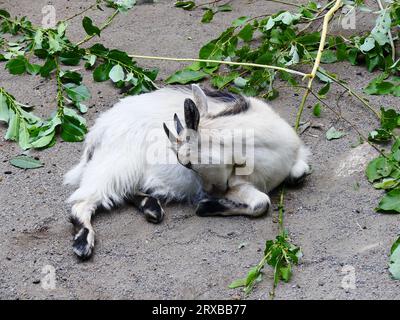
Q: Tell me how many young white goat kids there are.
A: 1